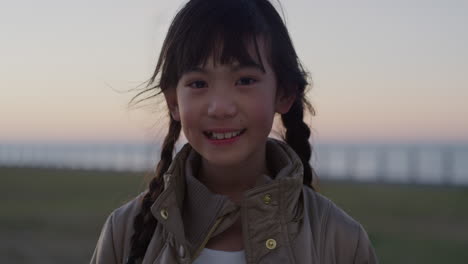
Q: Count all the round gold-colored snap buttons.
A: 3